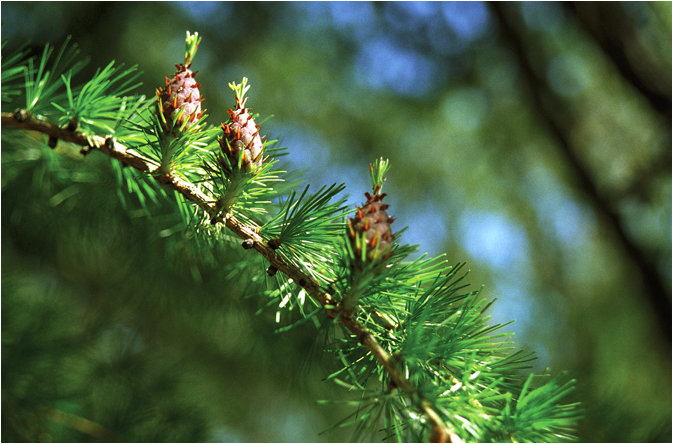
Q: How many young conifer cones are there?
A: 3